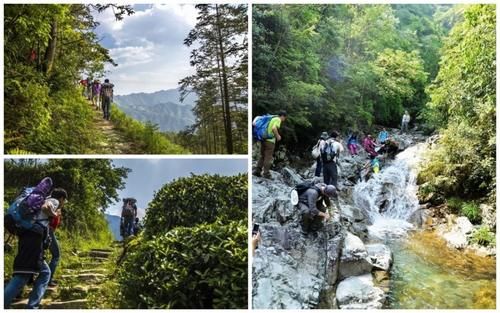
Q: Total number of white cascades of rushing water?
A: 1